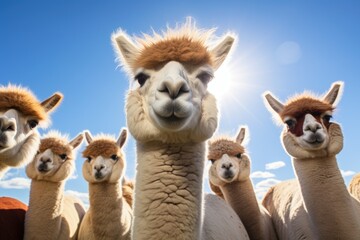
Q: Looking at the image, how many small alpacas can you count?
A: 3